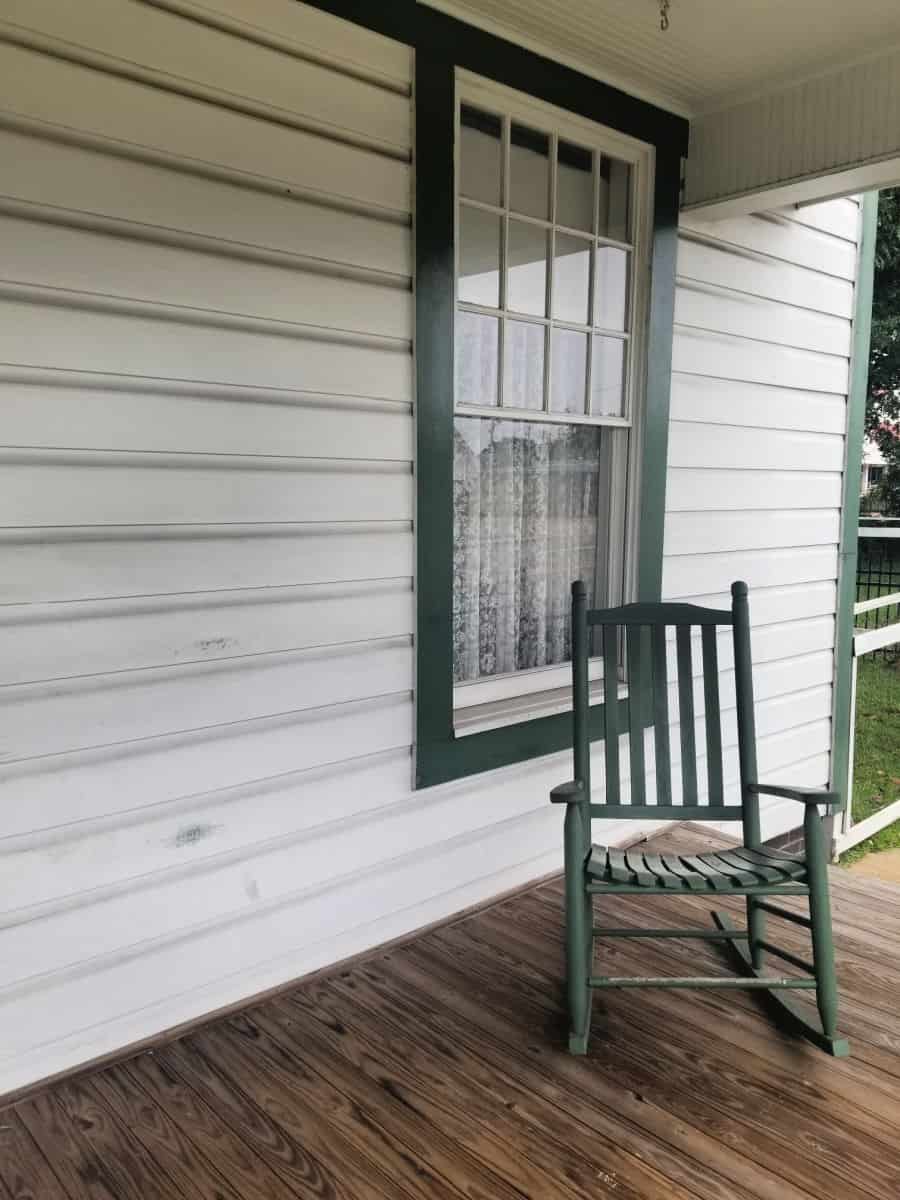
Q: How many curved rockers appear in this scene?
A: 2